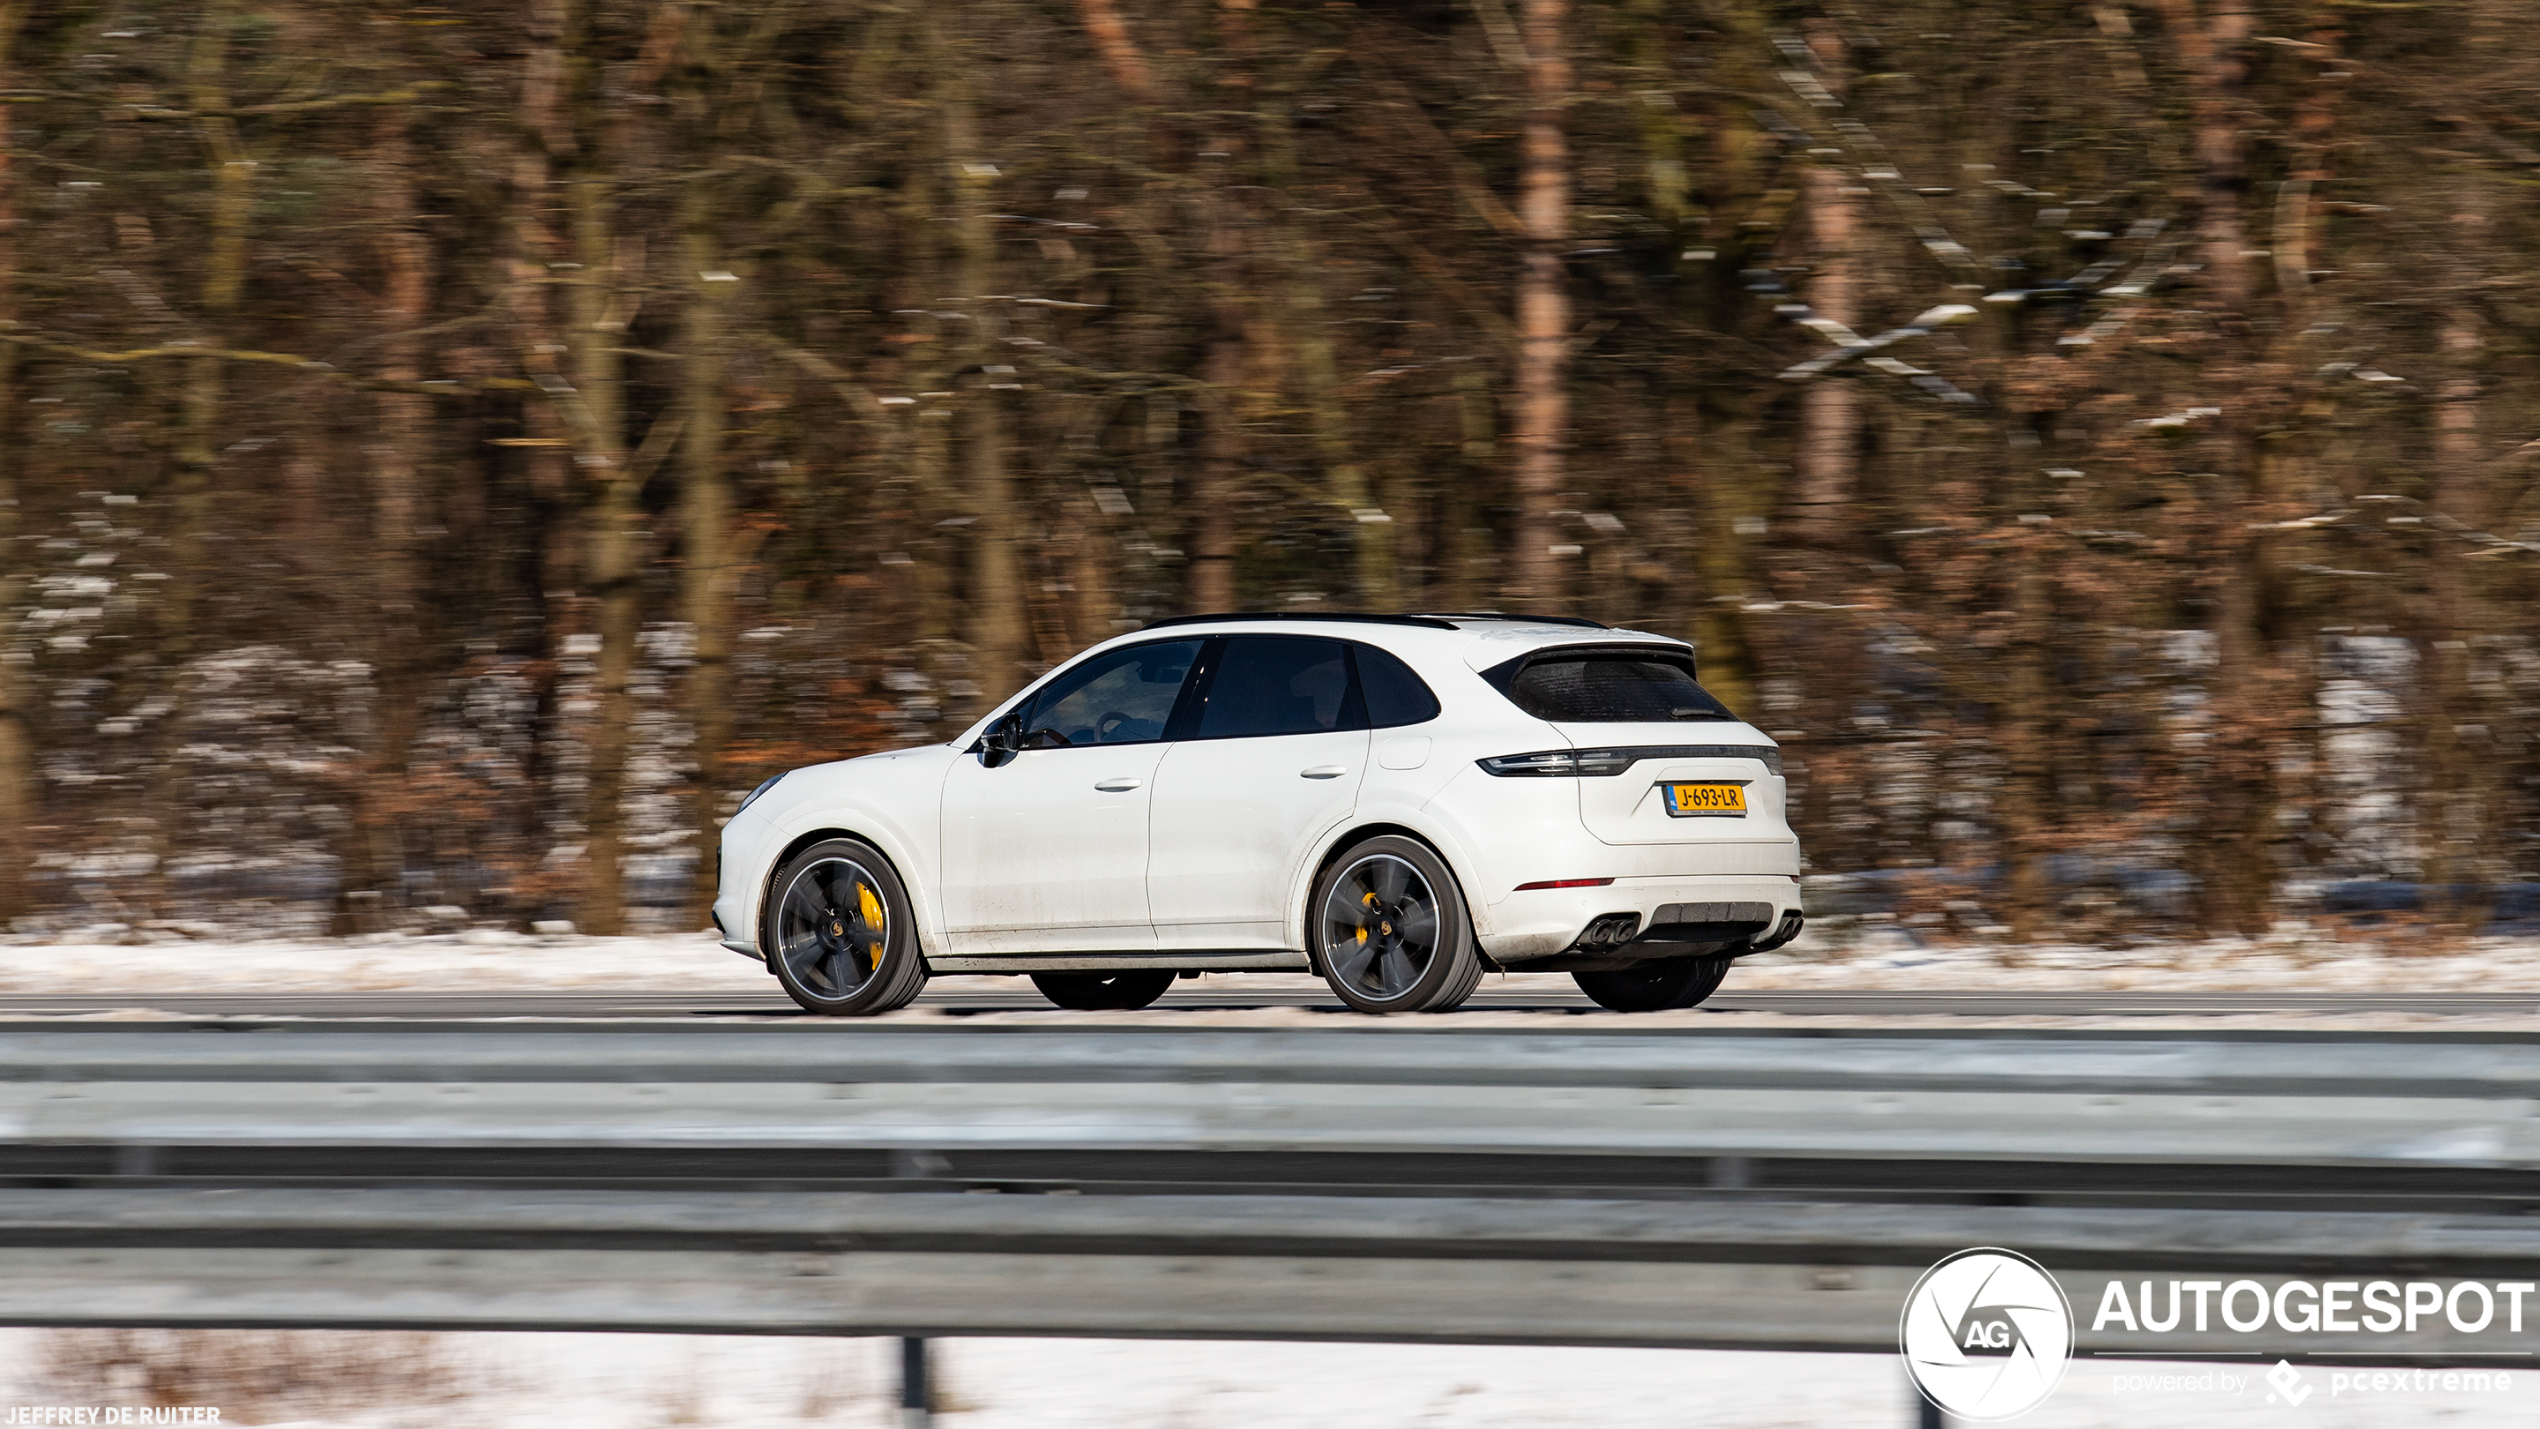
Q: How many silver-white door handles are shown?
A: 2